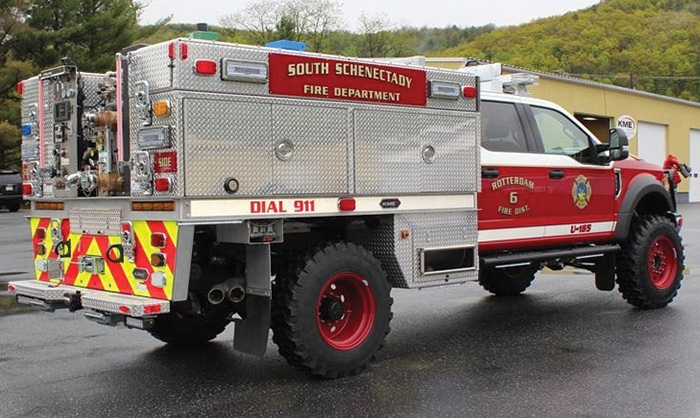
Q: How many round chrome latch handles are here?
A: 2